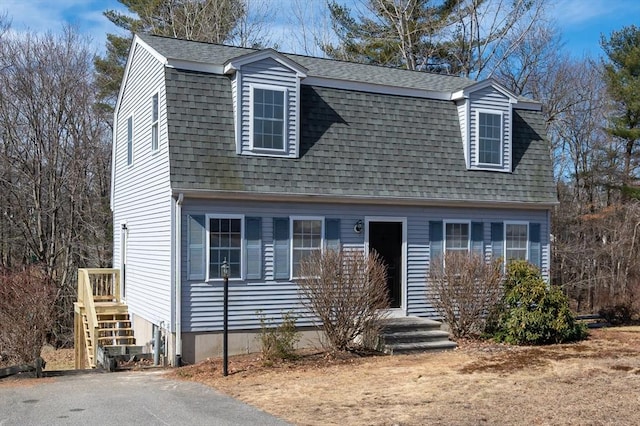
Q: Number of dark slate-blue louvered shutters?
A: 8